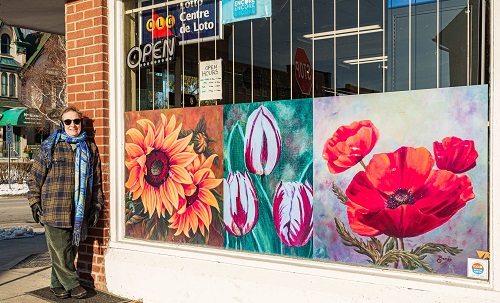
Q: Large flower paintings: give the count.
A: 3